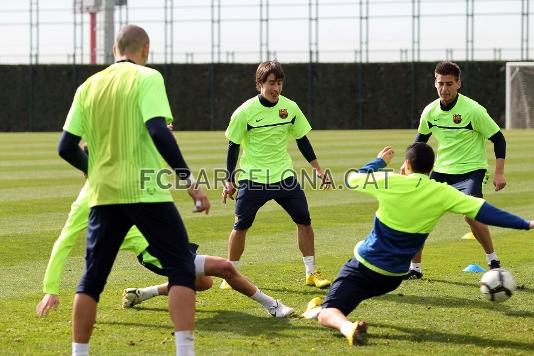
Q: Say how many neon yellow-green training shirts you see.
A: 5